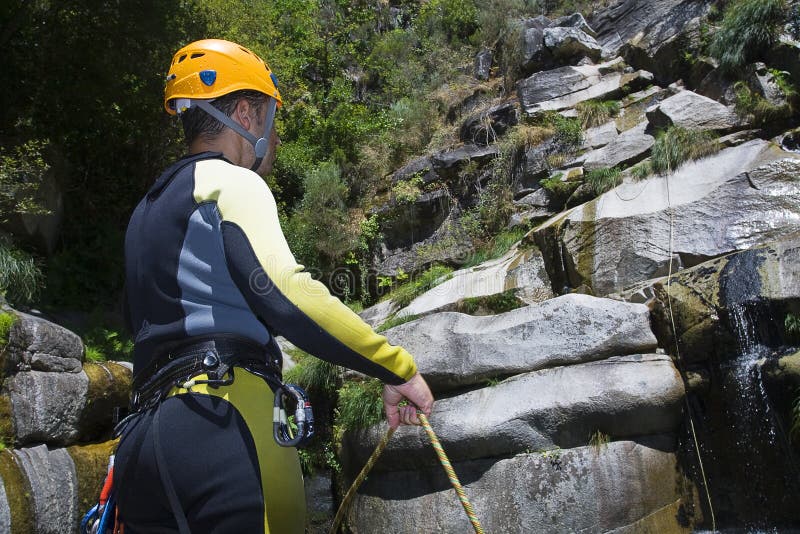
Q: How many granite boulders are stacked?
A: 3